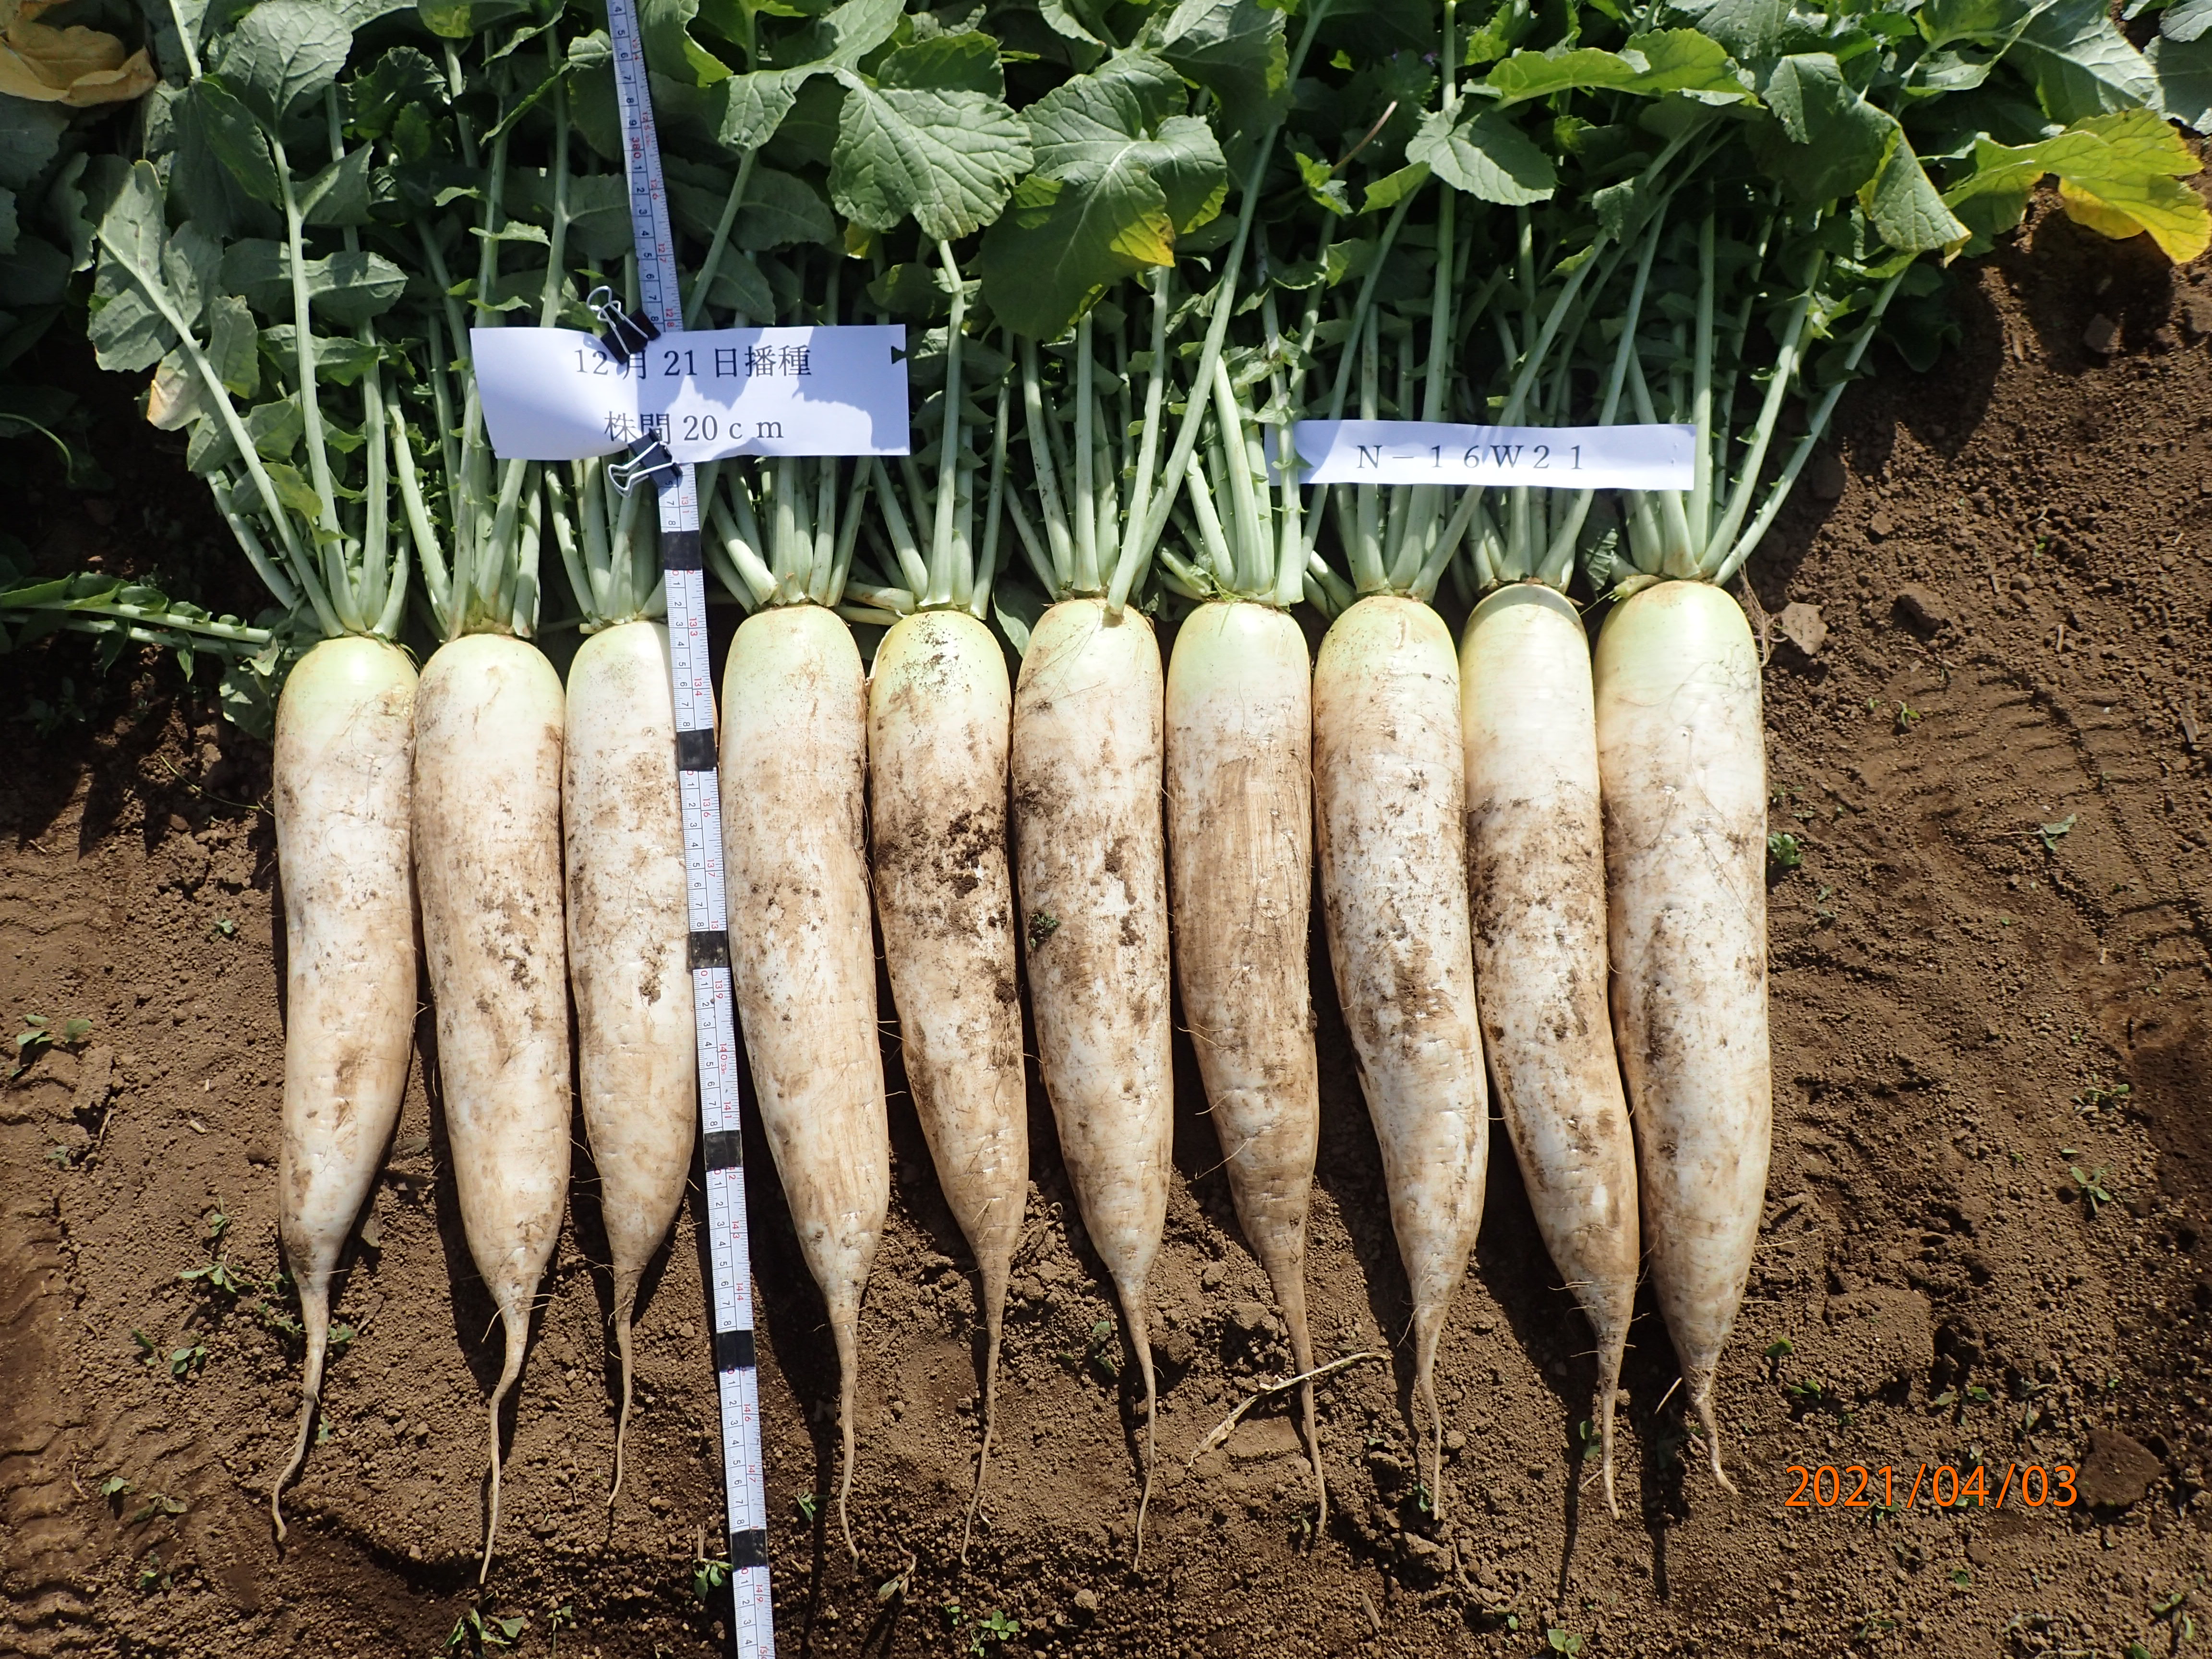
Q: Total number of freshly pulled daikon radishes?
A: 10